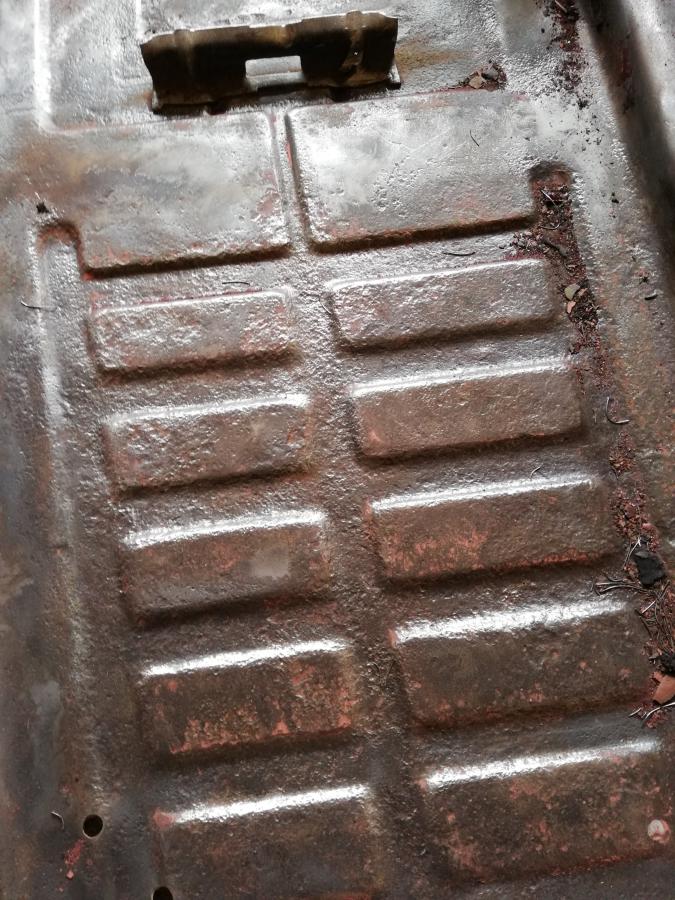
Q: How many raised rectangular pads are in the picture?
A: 12